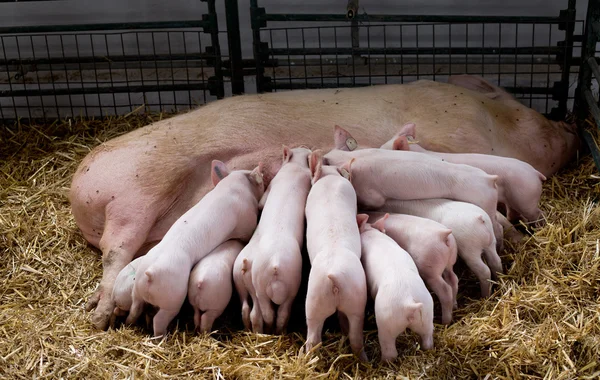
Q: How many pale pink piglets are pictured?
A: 11